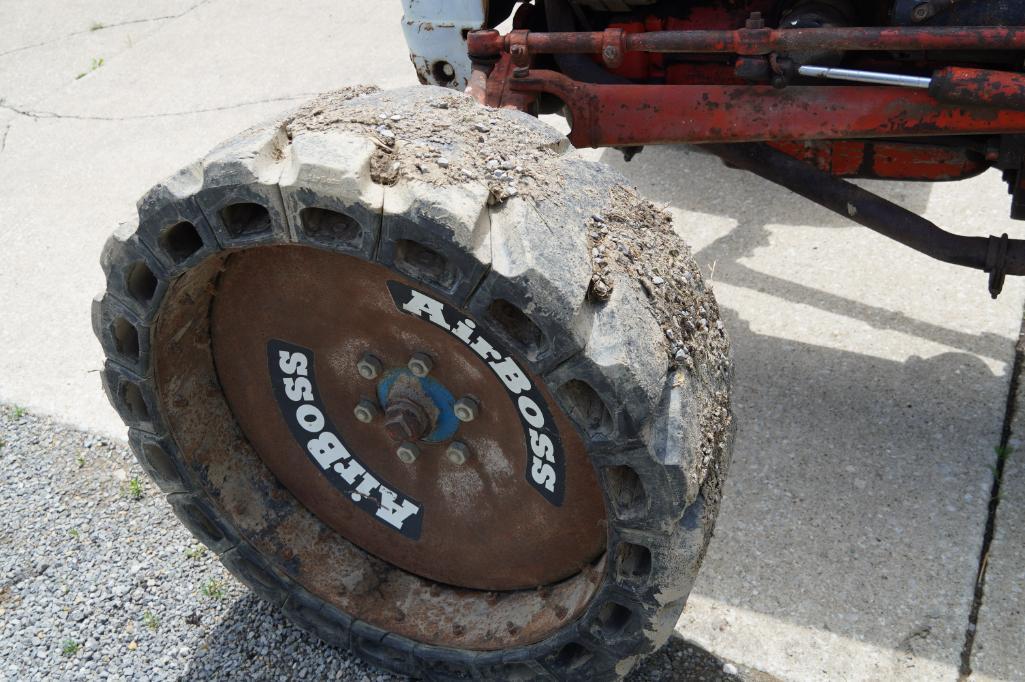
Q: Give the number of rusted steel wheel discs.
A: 1